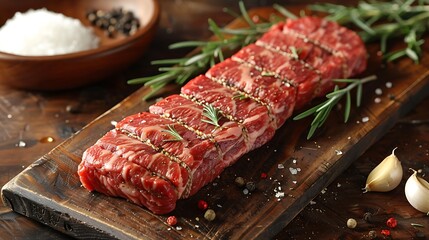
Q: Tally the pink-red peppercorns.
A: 5